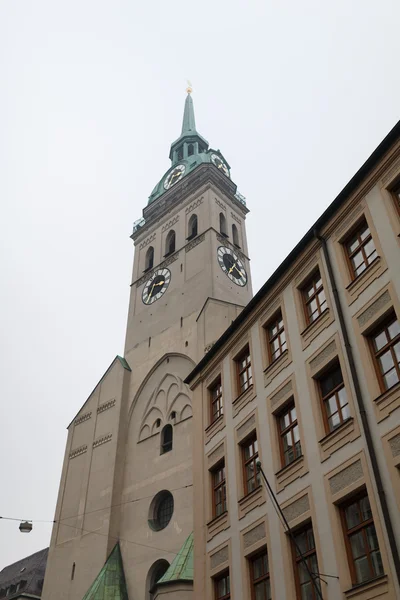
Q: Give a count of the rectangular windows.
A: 15